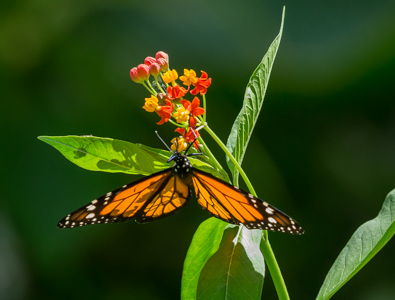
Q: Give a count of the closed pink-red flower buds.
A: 6